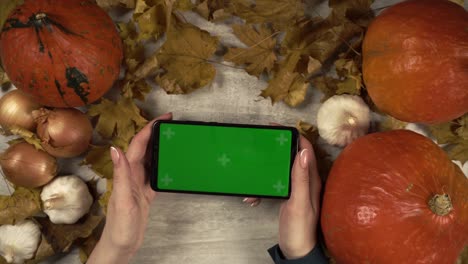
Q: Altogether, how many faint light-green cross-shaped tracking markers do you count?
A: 5